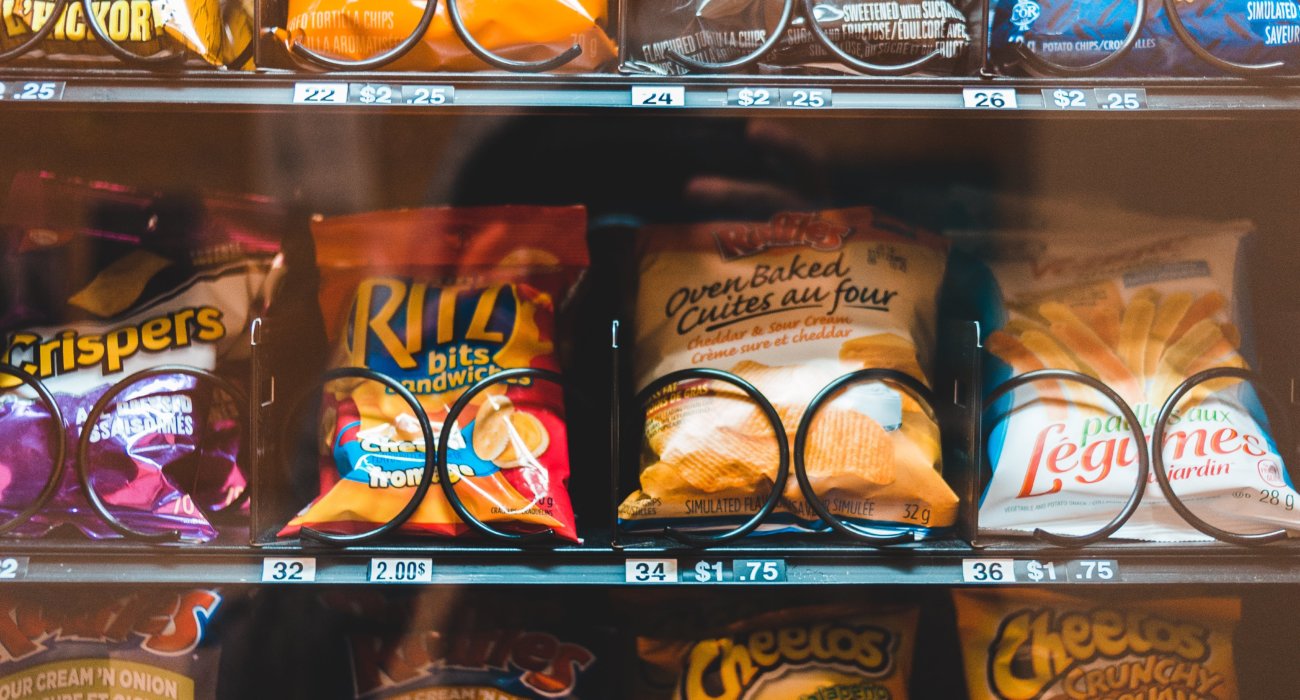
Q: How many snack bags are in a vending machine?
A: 12